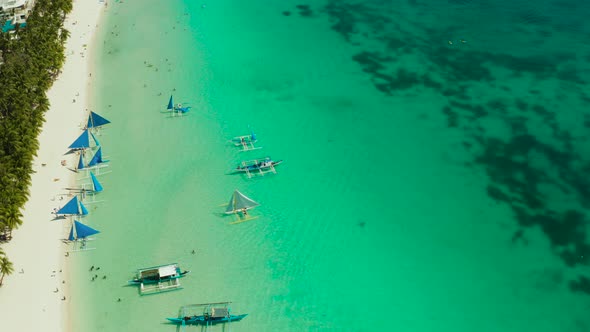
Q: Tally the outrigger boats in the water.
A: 12